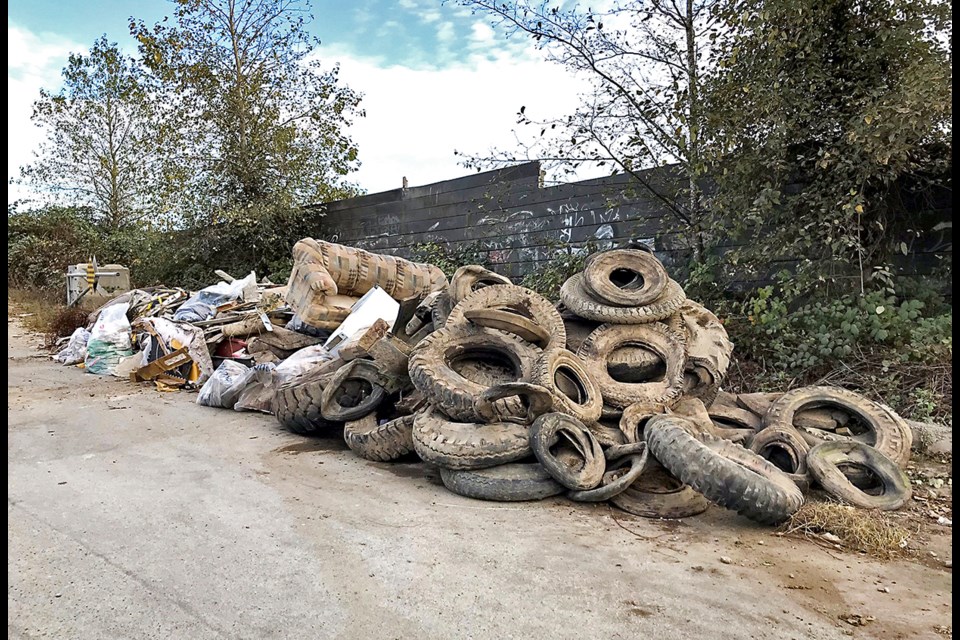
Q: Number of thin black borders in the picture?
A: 2